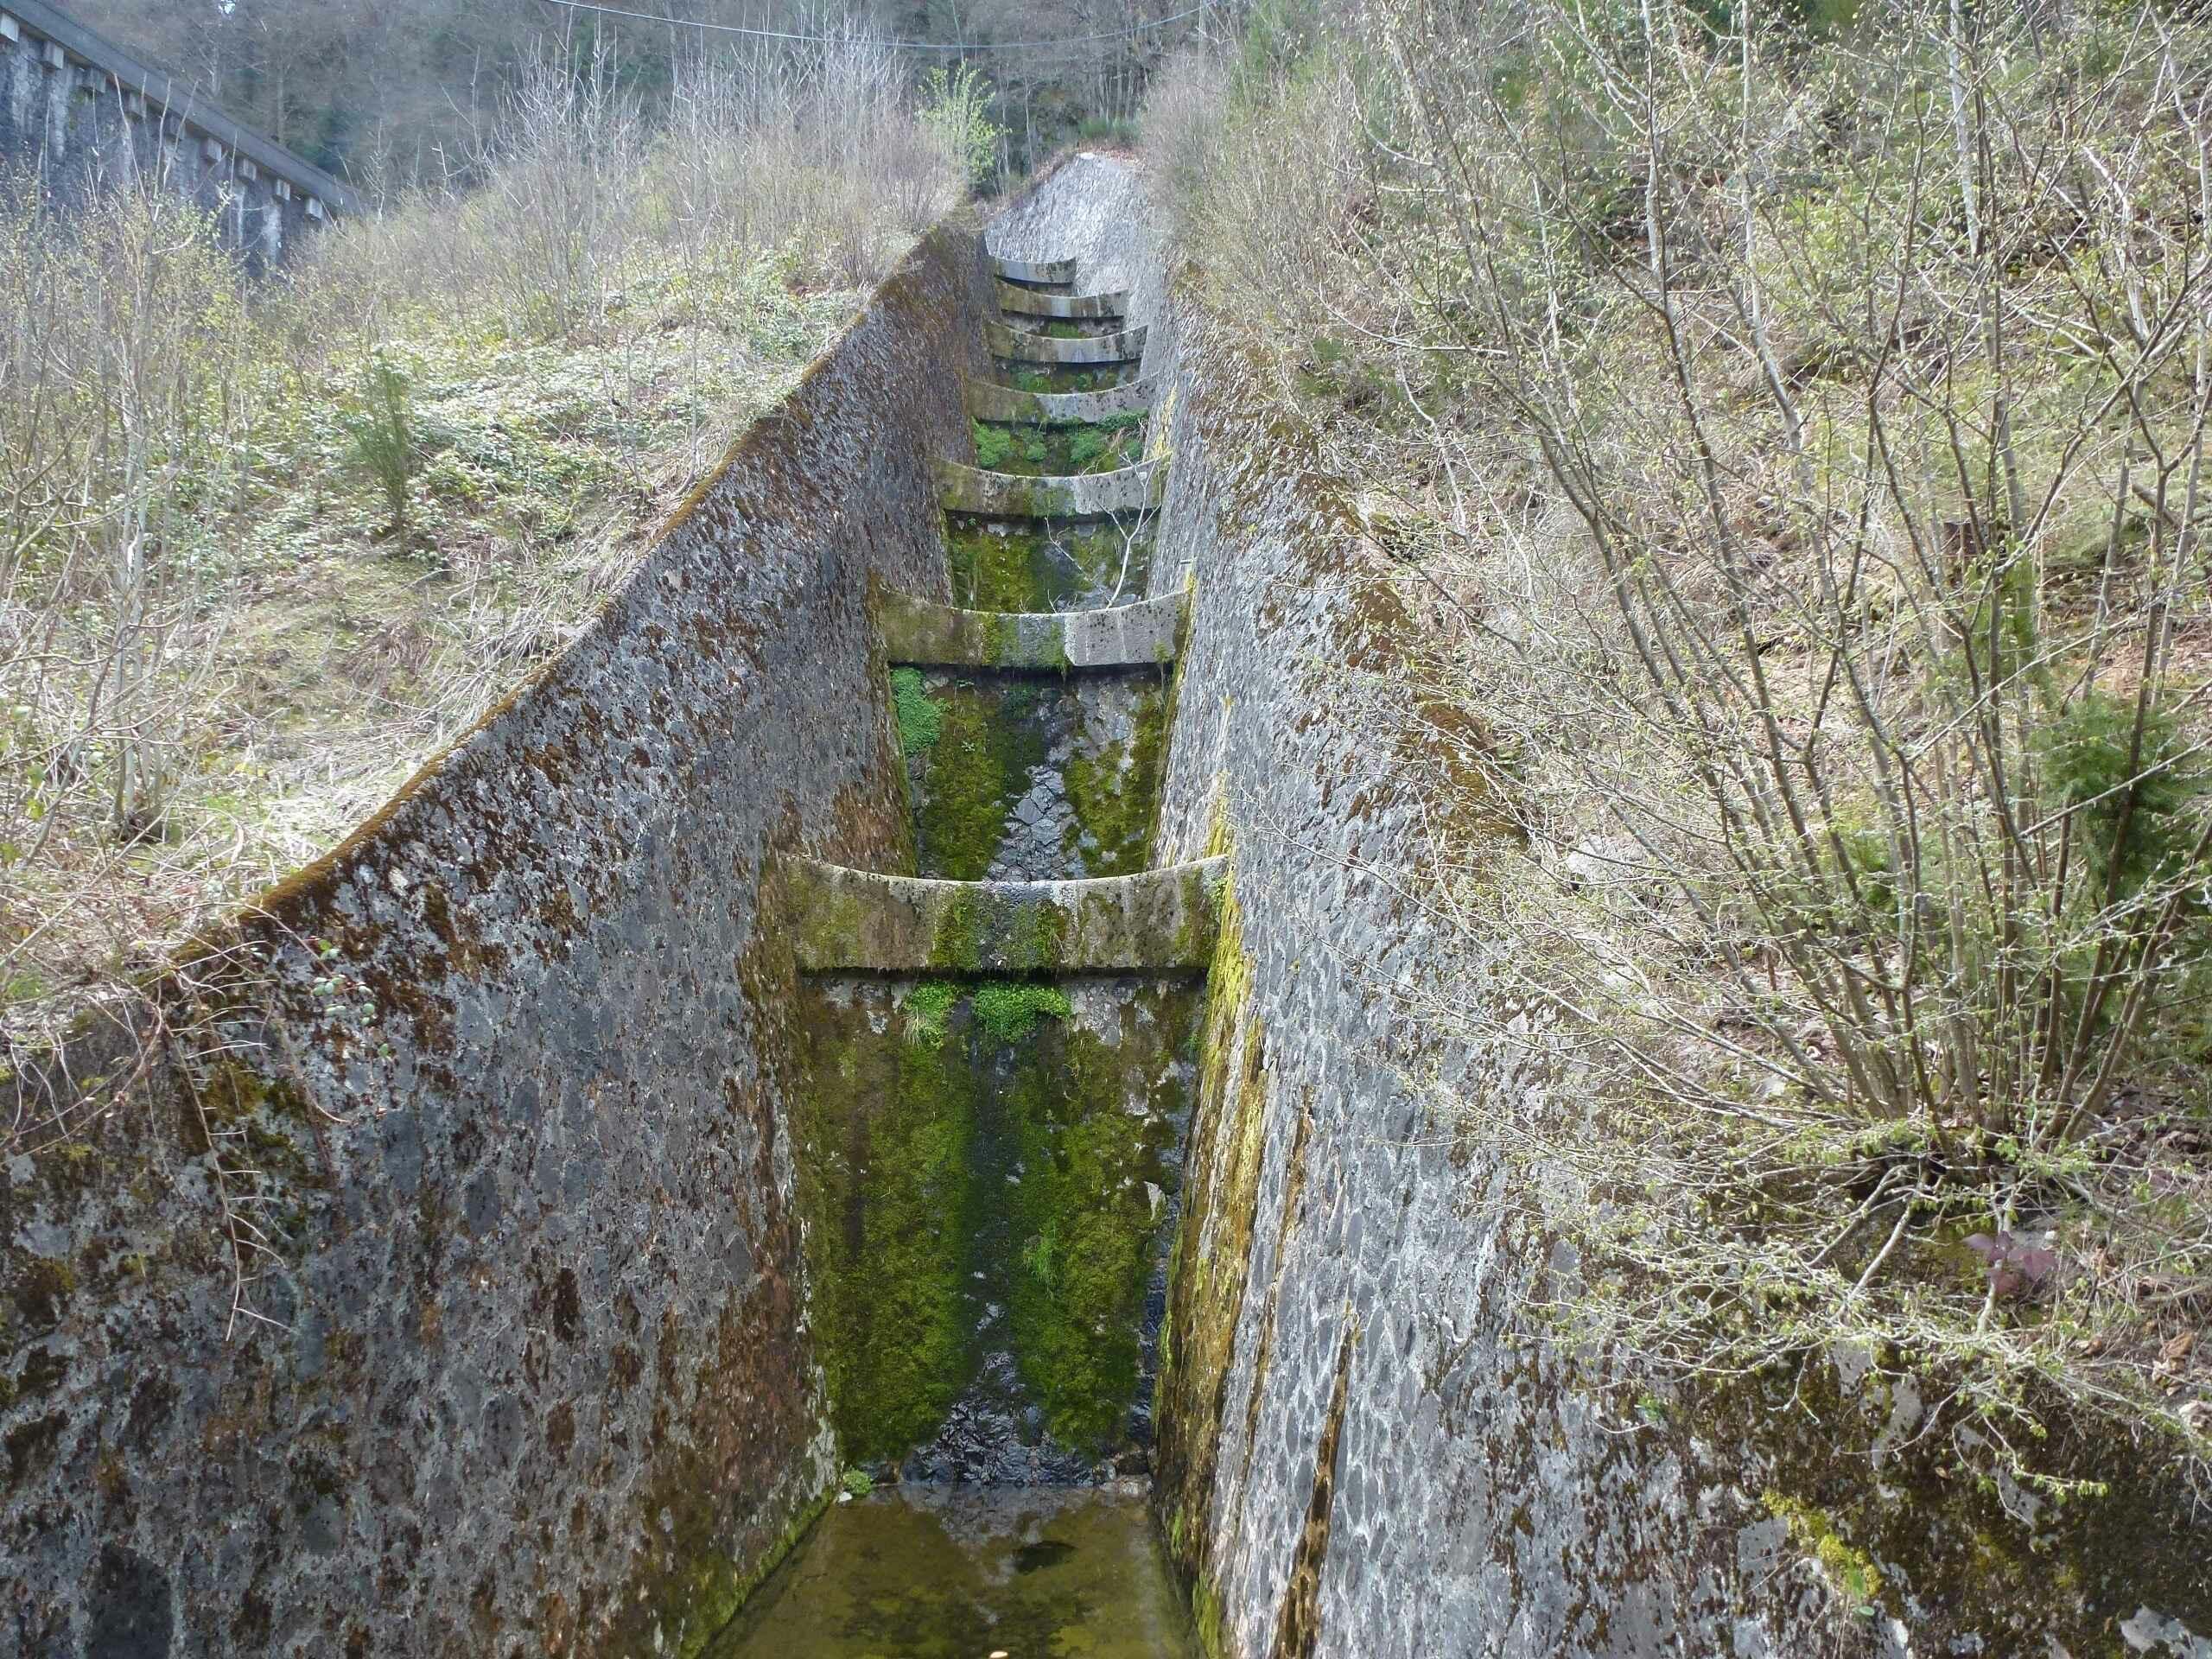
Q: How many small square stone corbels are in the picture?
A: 9